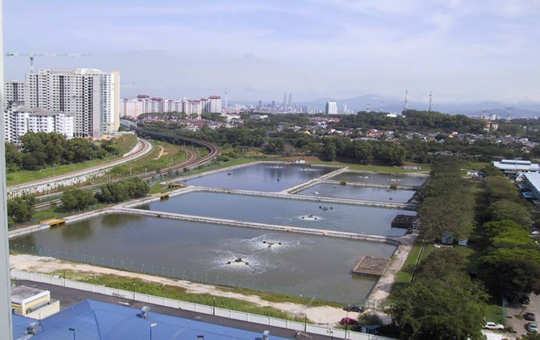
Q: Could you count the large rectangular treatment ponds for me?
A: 5